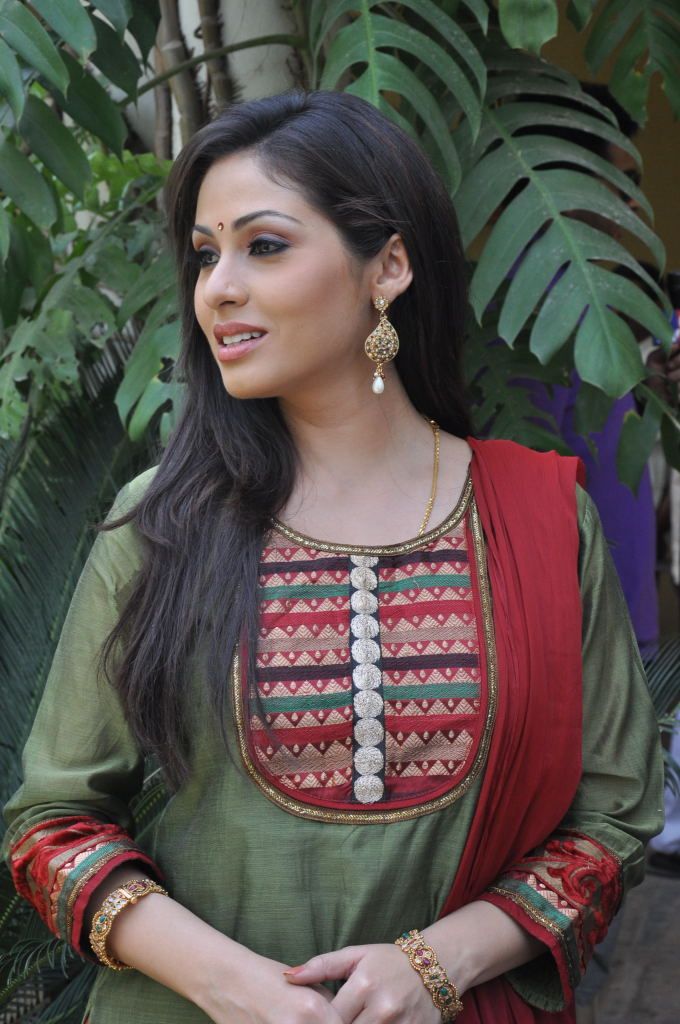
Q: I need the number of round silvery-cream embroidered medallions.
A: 10